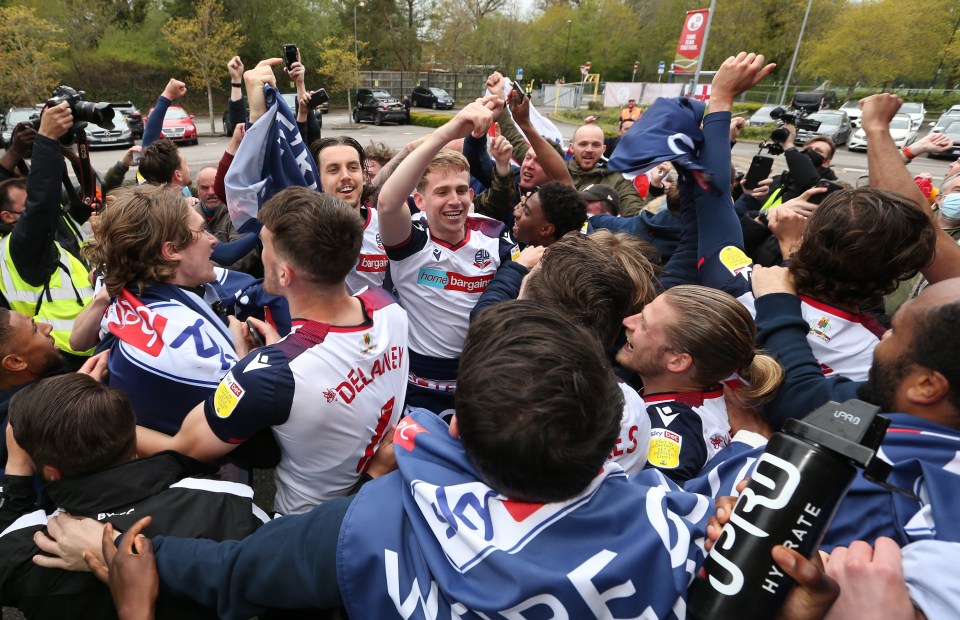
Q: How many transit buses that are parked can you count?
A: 0